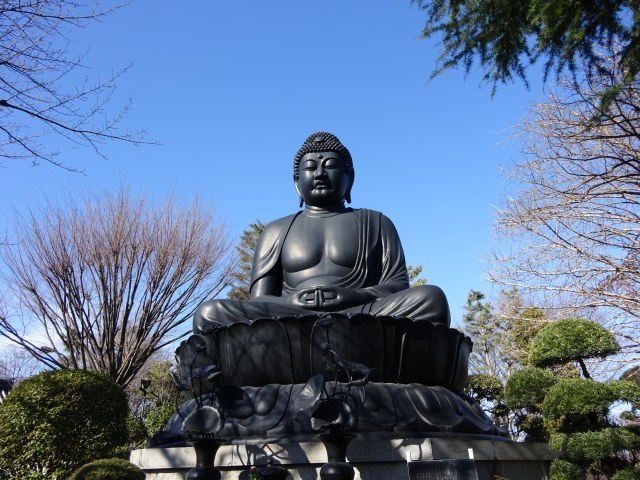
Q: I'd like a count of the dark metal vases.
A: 2